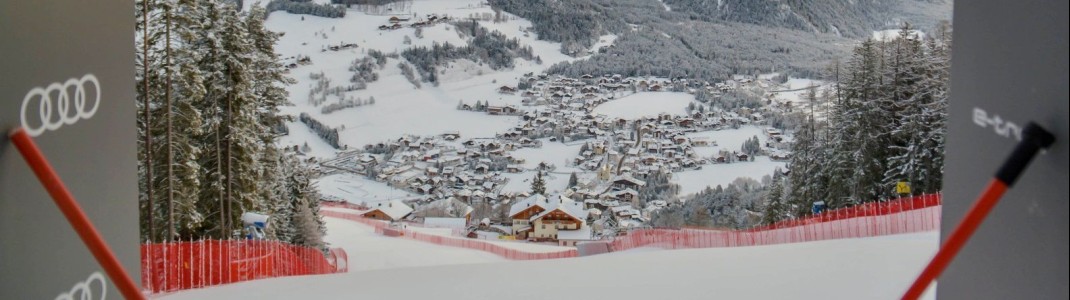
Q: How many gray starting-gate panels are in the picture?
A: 2